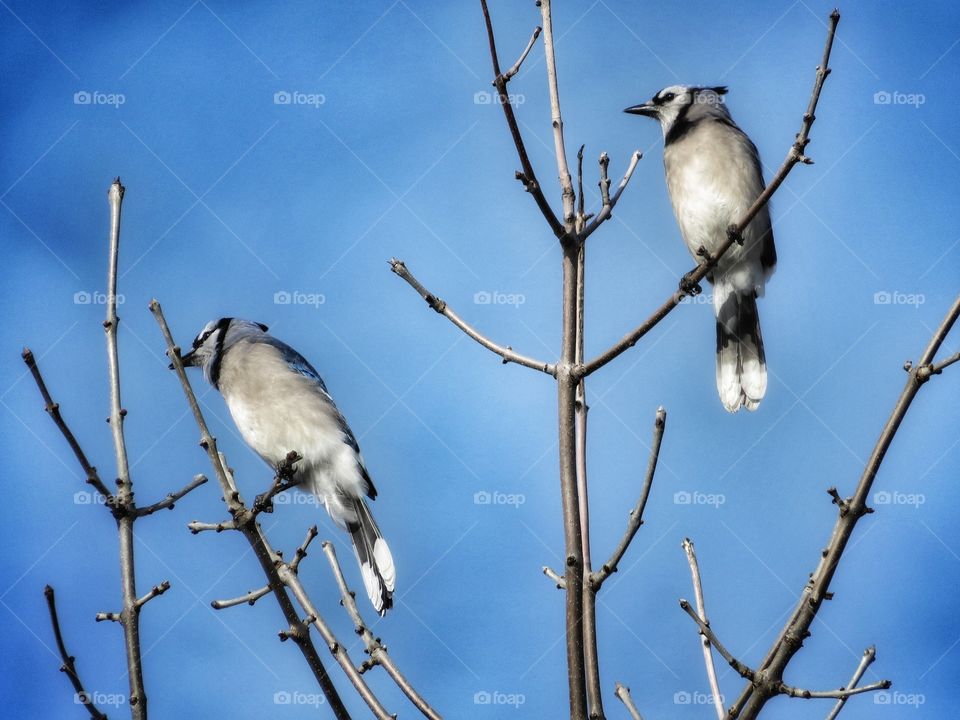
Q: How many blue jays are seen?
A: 2